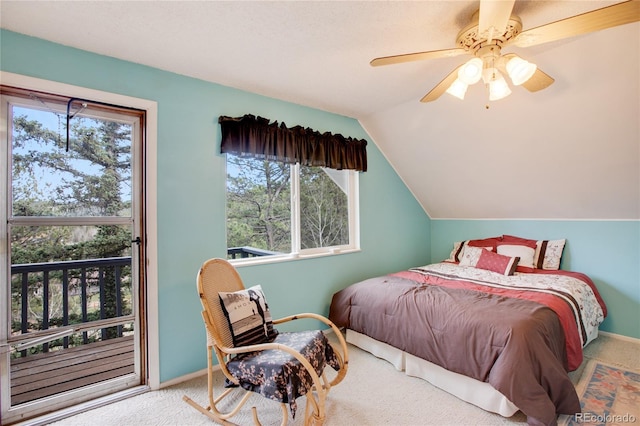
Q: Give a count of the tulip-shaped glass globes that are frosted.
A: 4